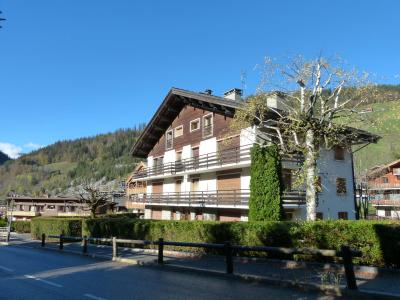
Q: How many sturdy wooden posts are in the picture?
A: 7